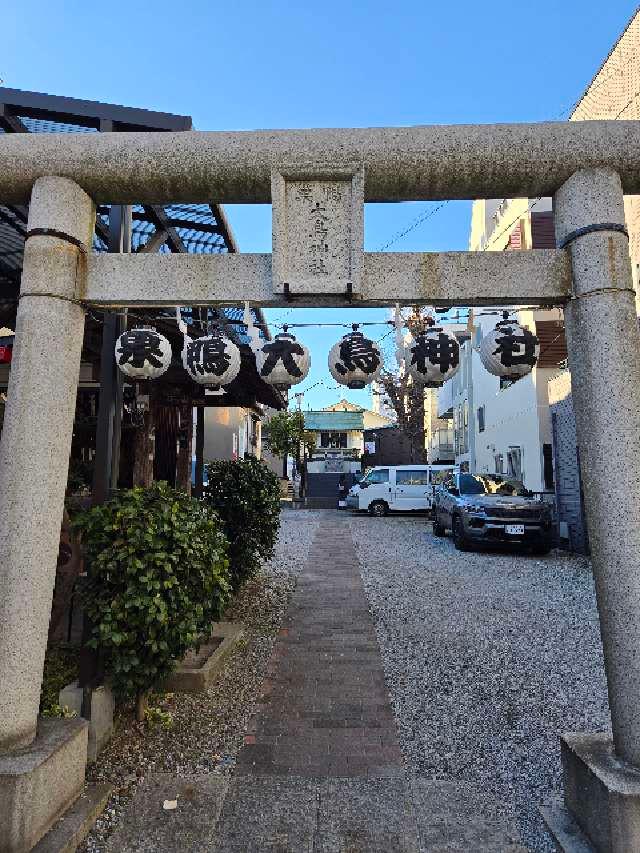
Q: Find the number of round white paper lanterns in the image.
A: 6